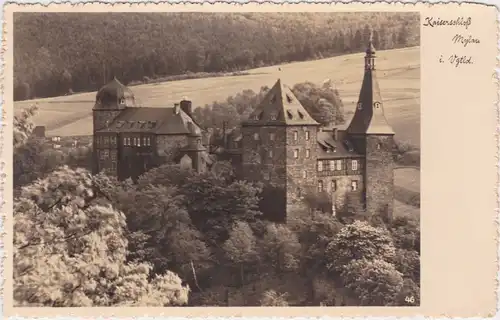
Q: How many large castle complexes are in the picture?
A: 1